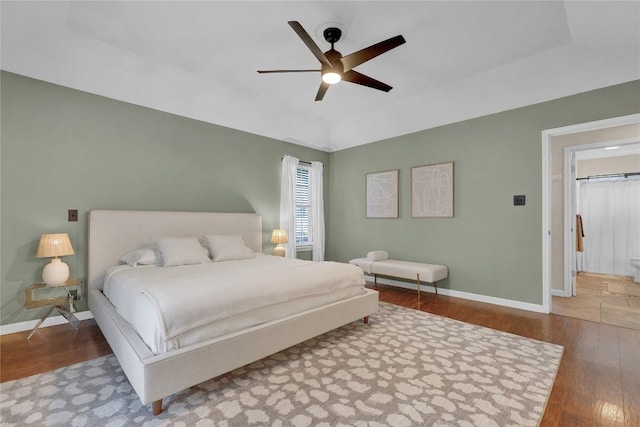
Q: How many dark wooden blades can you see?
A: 5